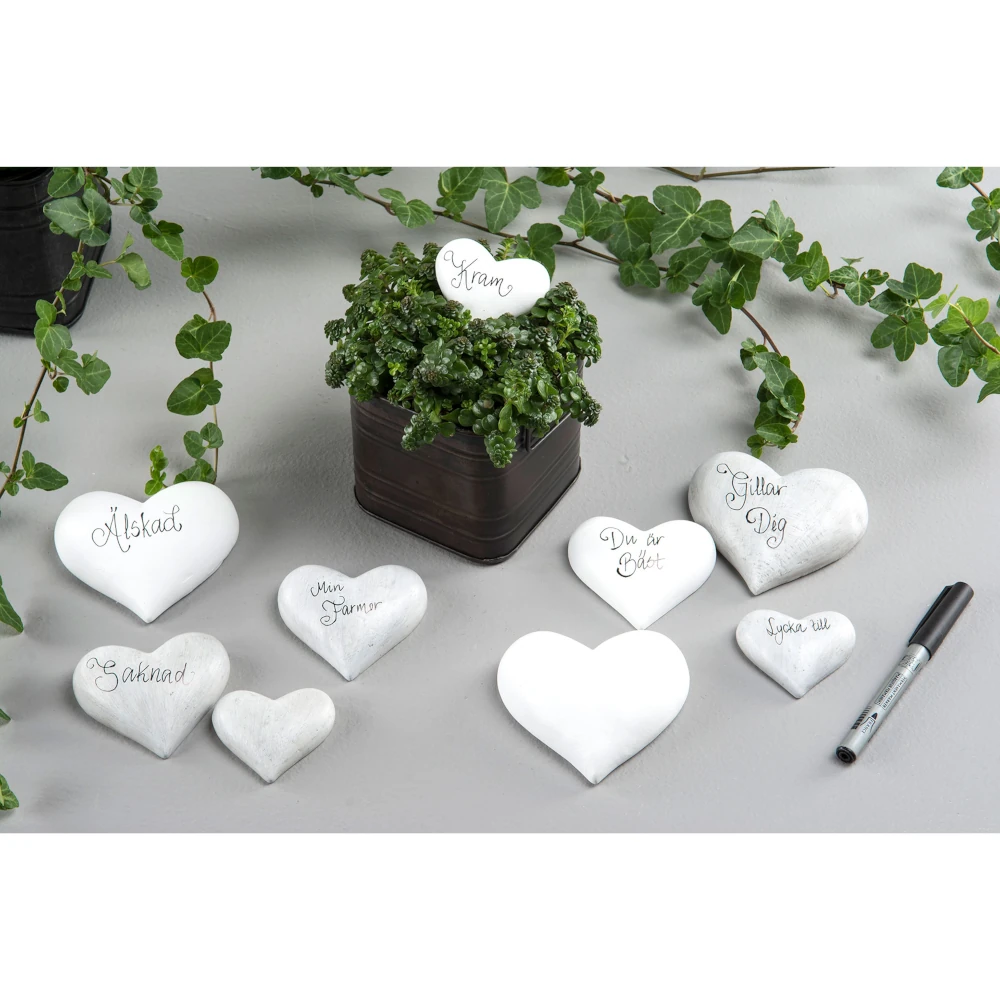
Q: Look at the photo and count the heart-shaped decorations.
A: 9